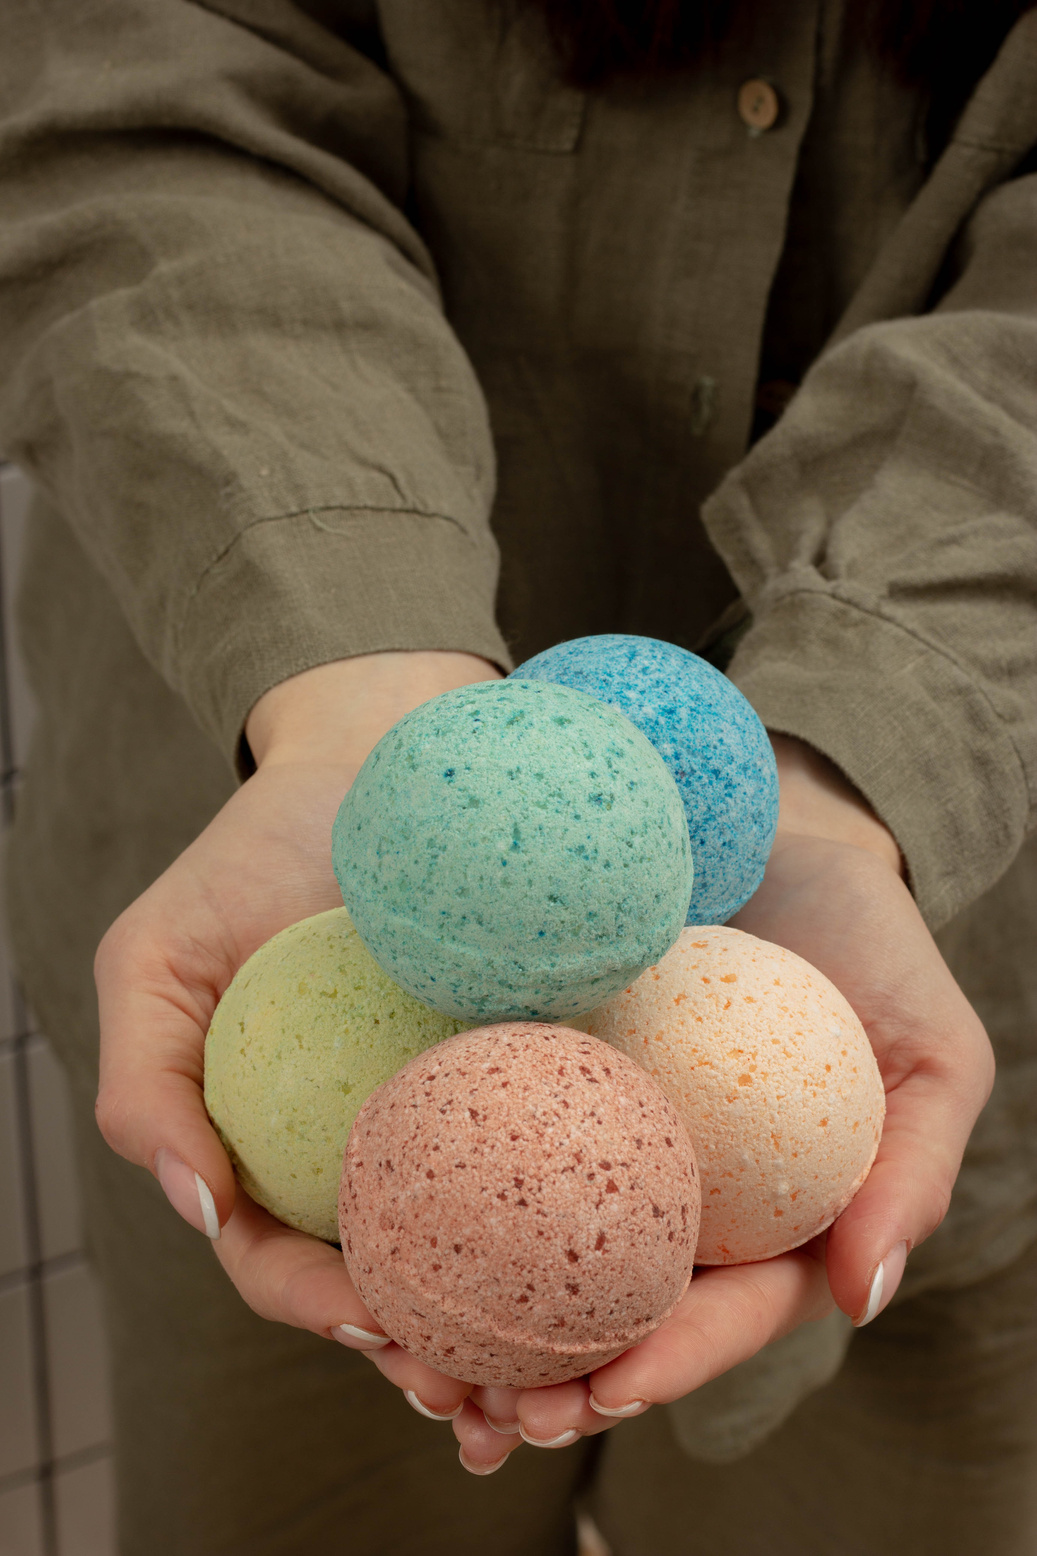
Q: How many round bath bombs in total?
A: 5